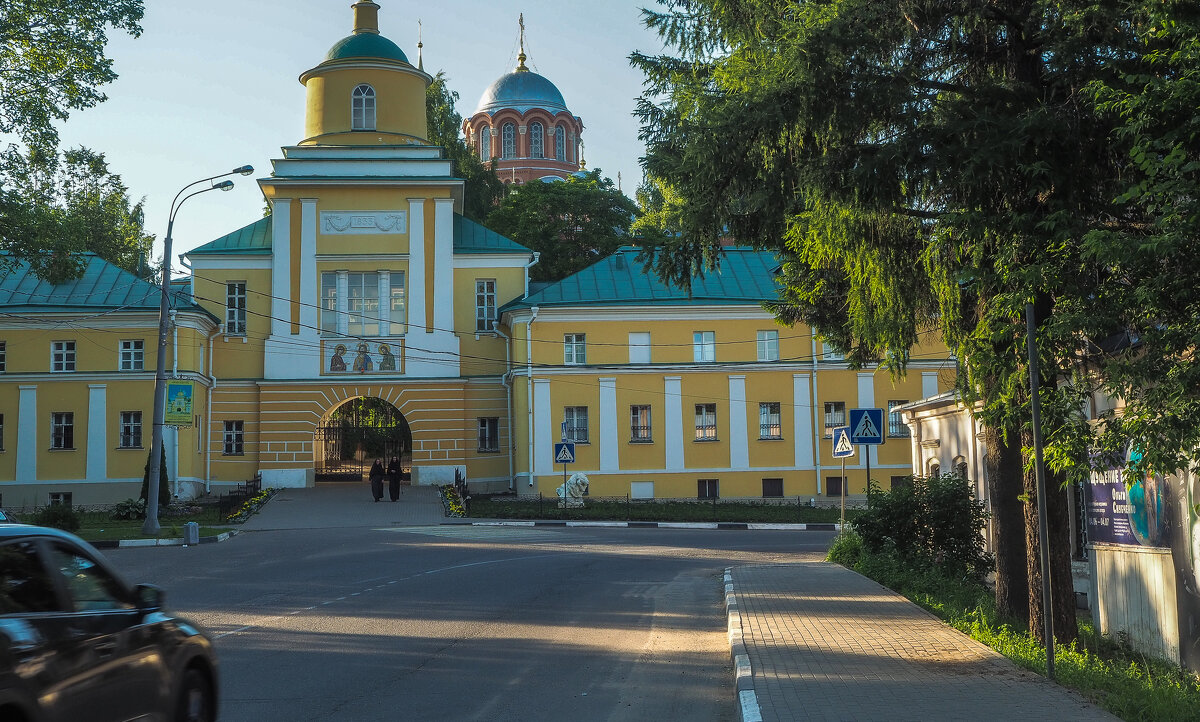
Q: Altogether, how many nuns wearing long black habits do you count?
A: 2